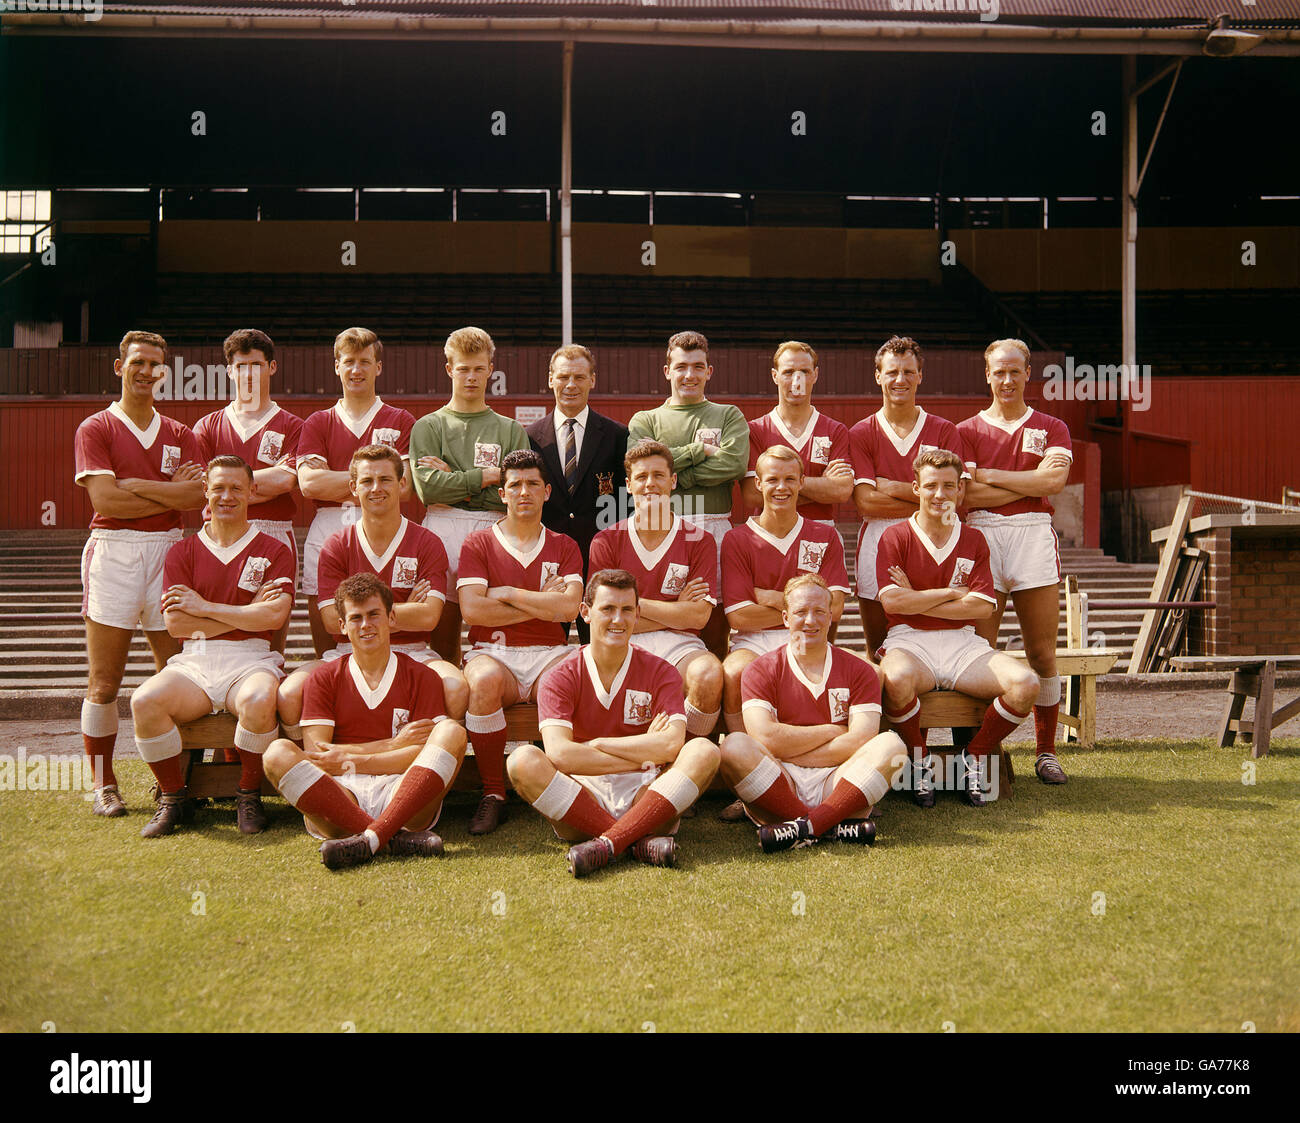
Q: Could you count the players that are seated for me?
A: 9